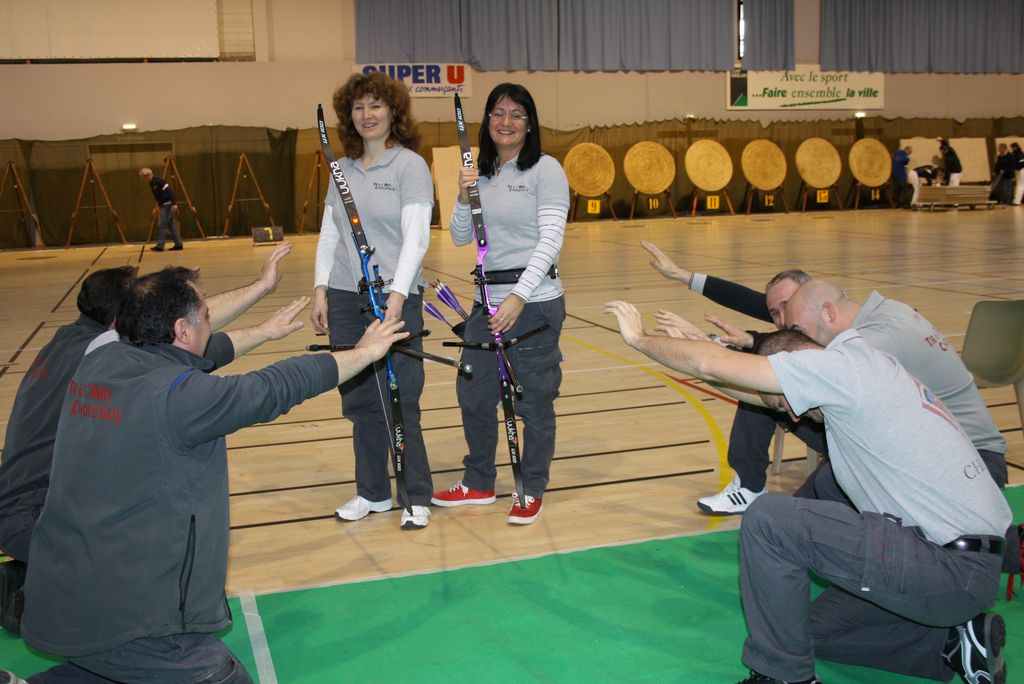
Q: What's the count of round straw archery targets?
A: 6